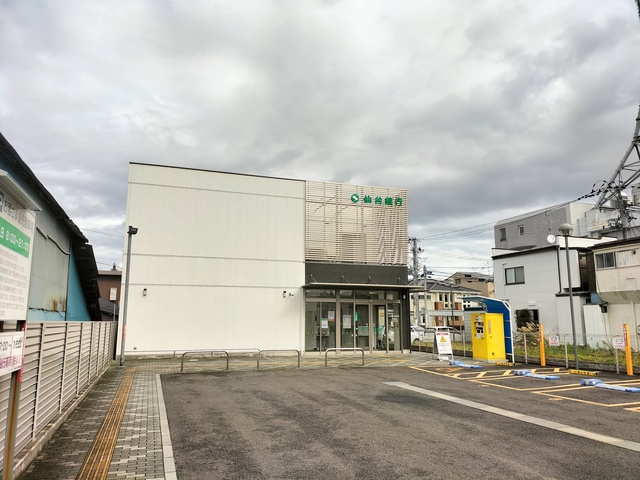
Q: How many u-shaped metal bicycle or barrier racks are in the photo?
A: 3